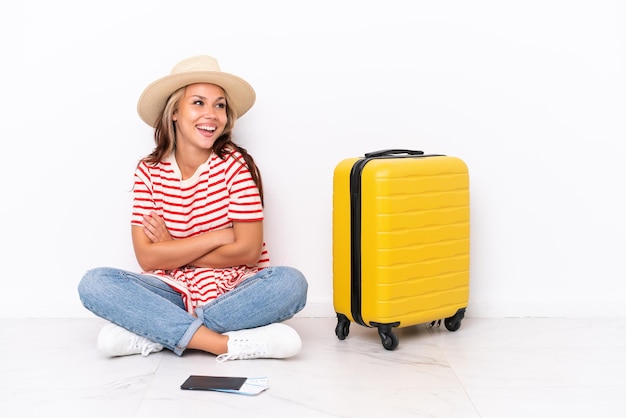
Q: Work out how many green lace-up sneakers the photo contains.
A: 0